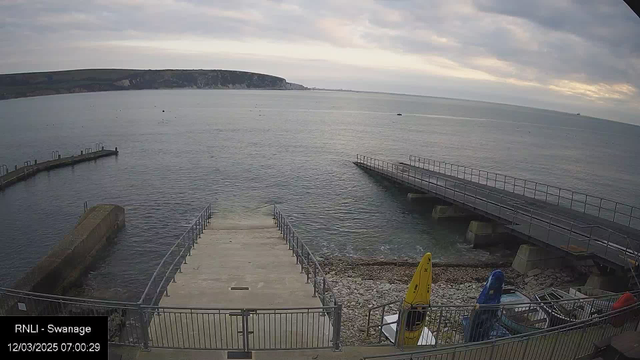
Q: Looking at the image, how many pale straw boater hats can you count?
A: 0